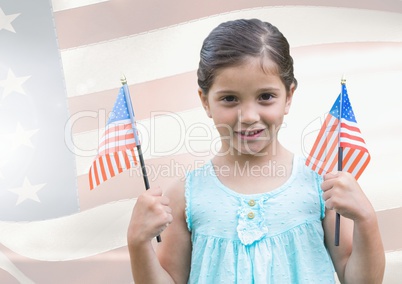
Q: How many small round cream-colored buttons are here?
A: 2